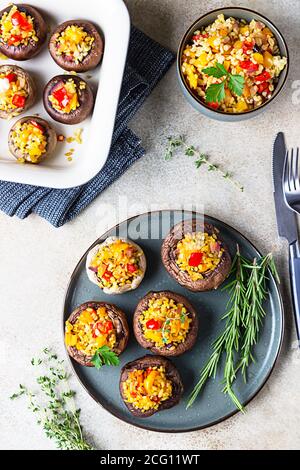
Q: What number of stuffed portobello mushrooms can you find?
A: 10